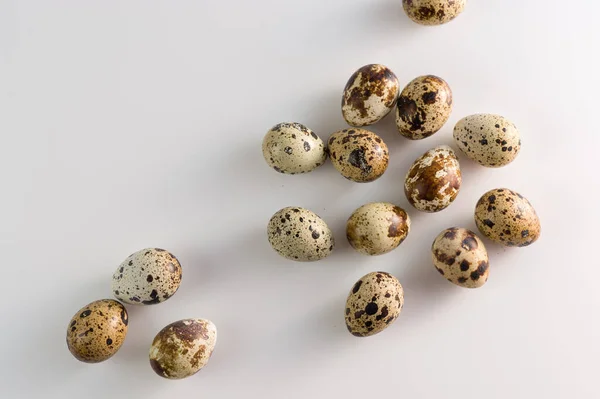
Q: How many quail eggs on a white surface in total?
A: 15